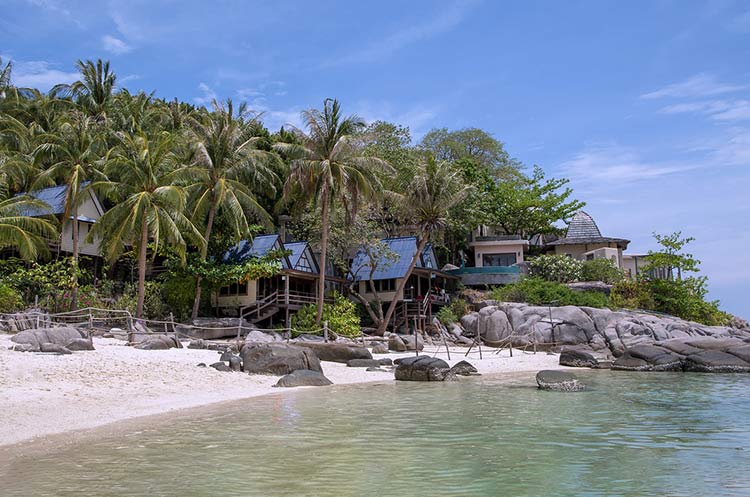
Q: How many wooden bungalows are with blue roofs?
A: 3